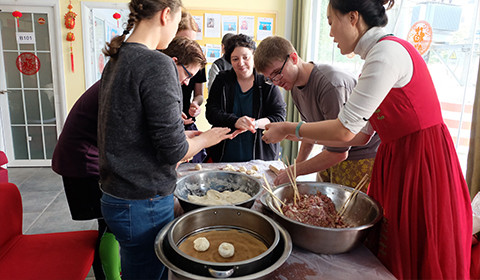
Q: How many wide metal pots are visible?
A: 3